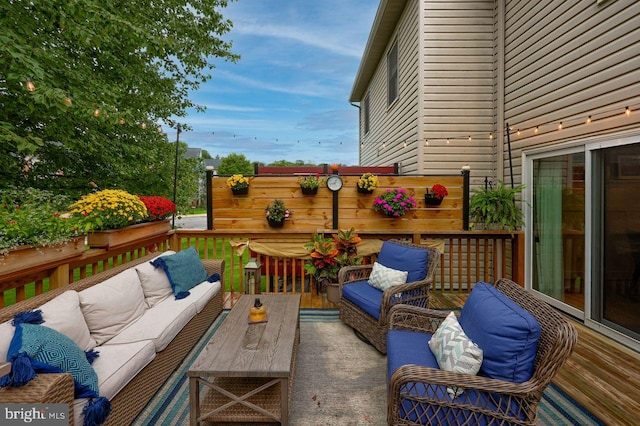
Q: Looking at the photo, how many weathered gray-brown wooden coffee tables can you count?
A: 1